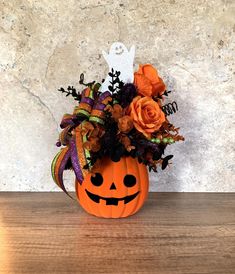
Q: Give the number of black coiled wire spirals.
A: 1